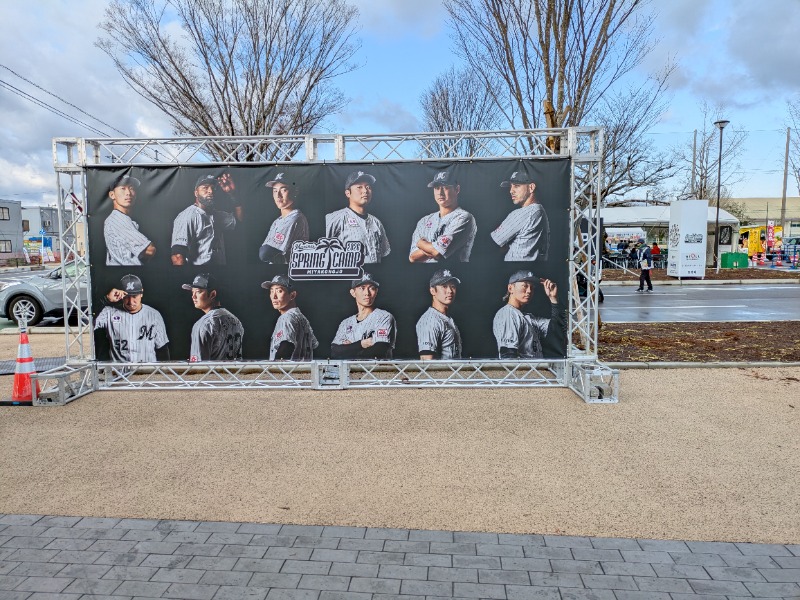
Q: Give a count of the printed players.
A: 12